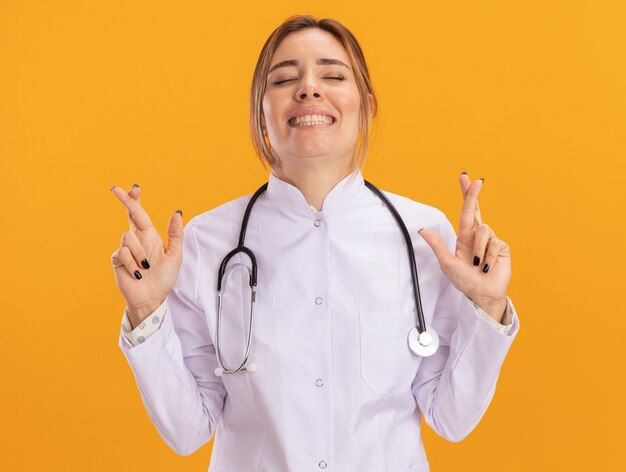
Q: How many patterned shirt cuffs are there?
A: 2